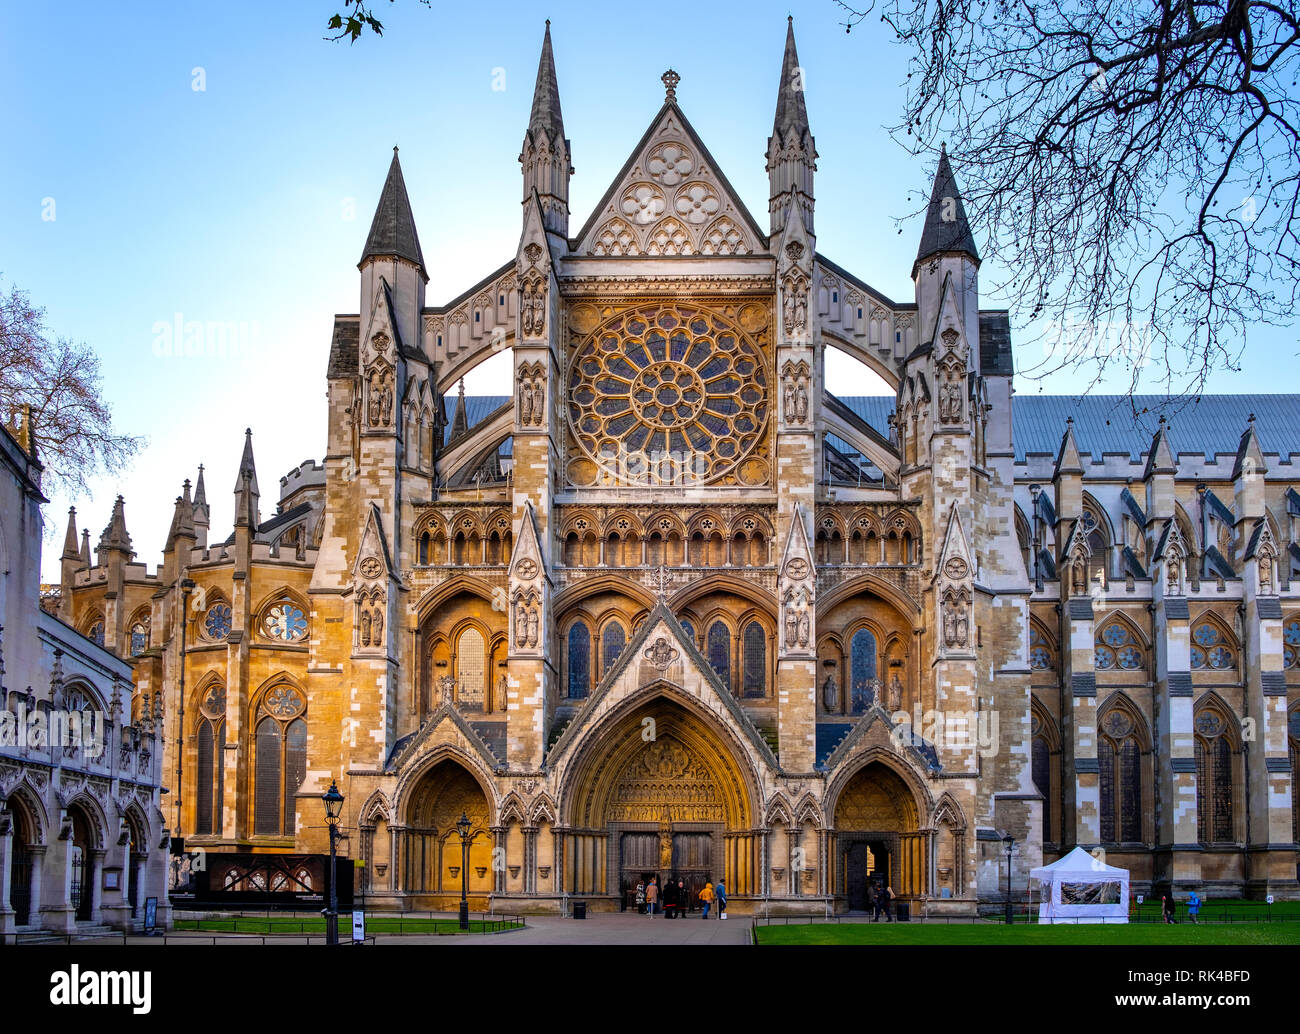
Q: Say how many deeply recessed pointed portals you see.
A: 3